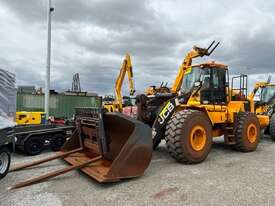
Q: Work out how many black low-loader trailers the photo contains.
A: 1